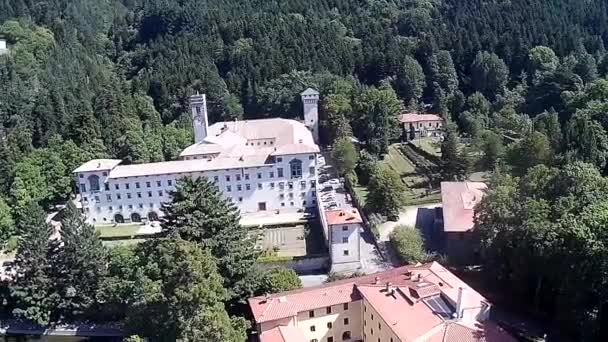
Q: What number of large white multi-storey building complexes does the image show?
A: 1